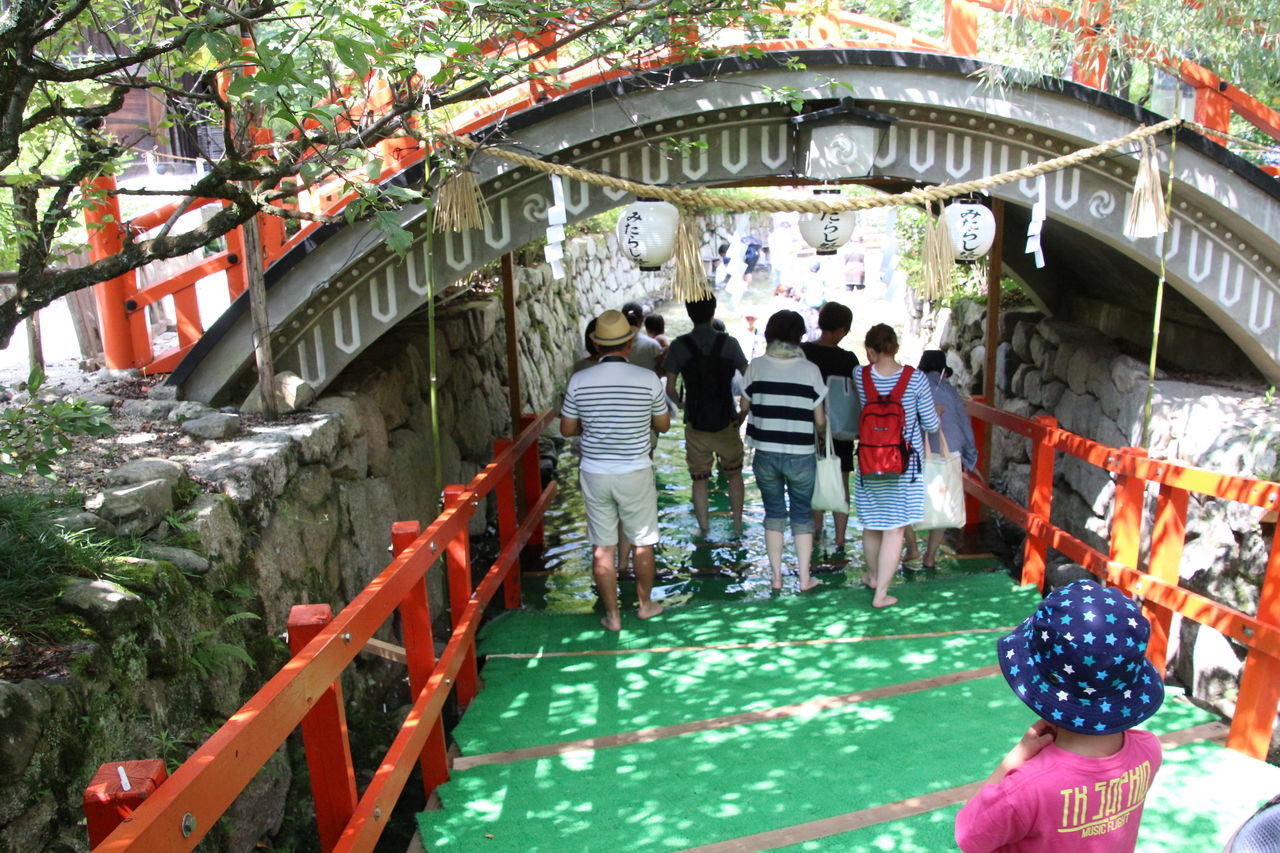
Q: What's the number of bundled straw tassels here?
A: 4